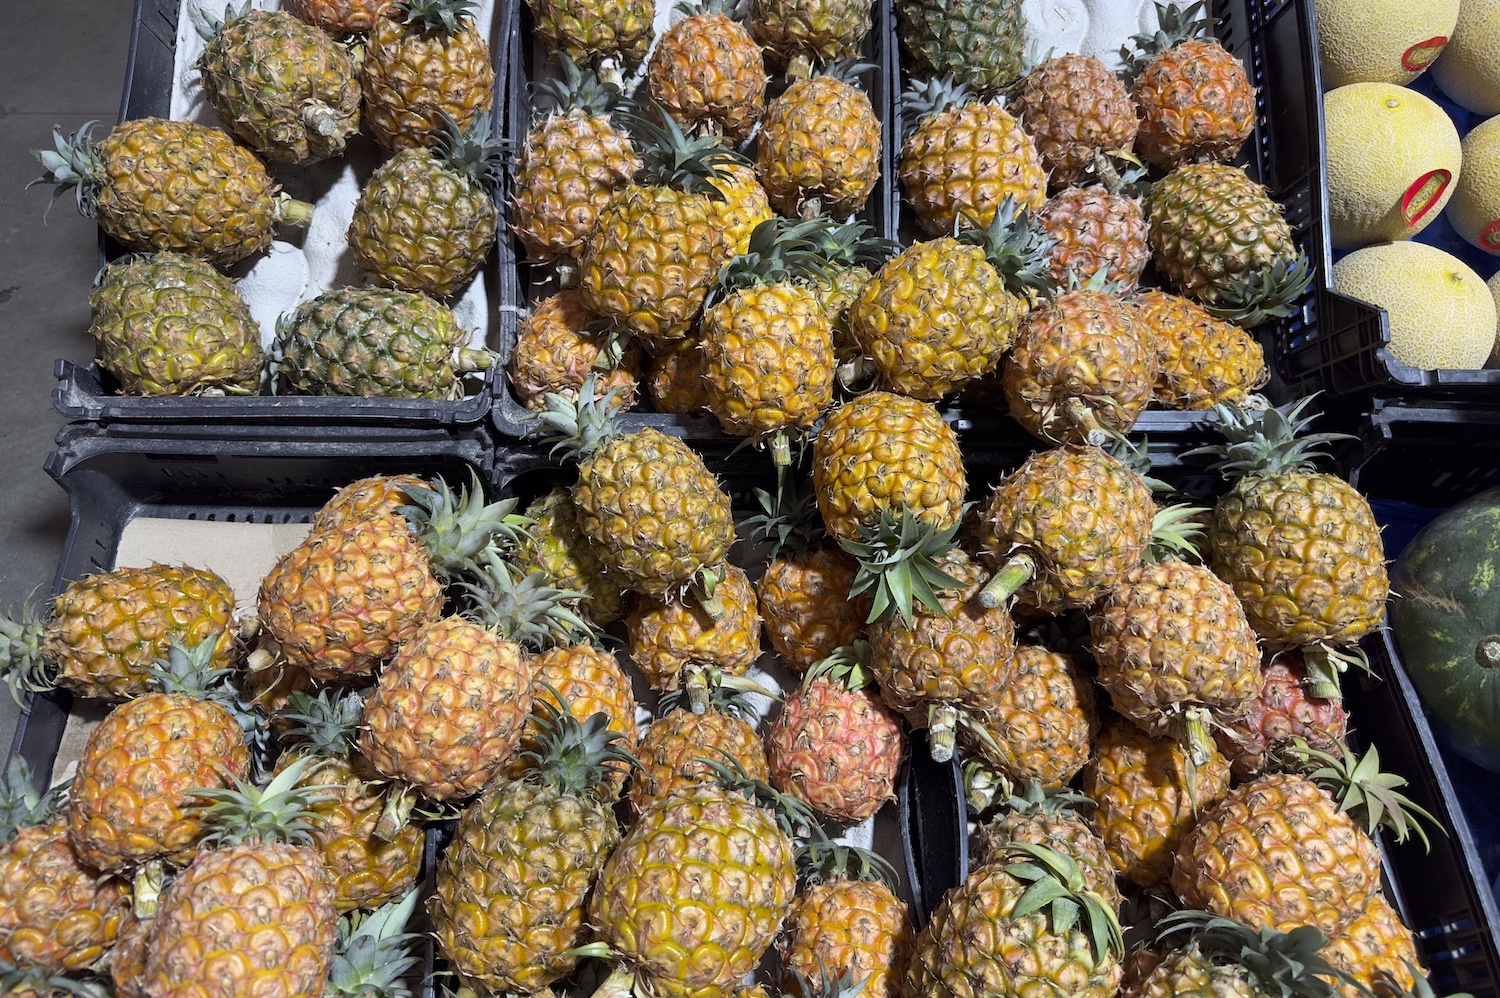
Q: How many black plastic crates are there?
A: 8